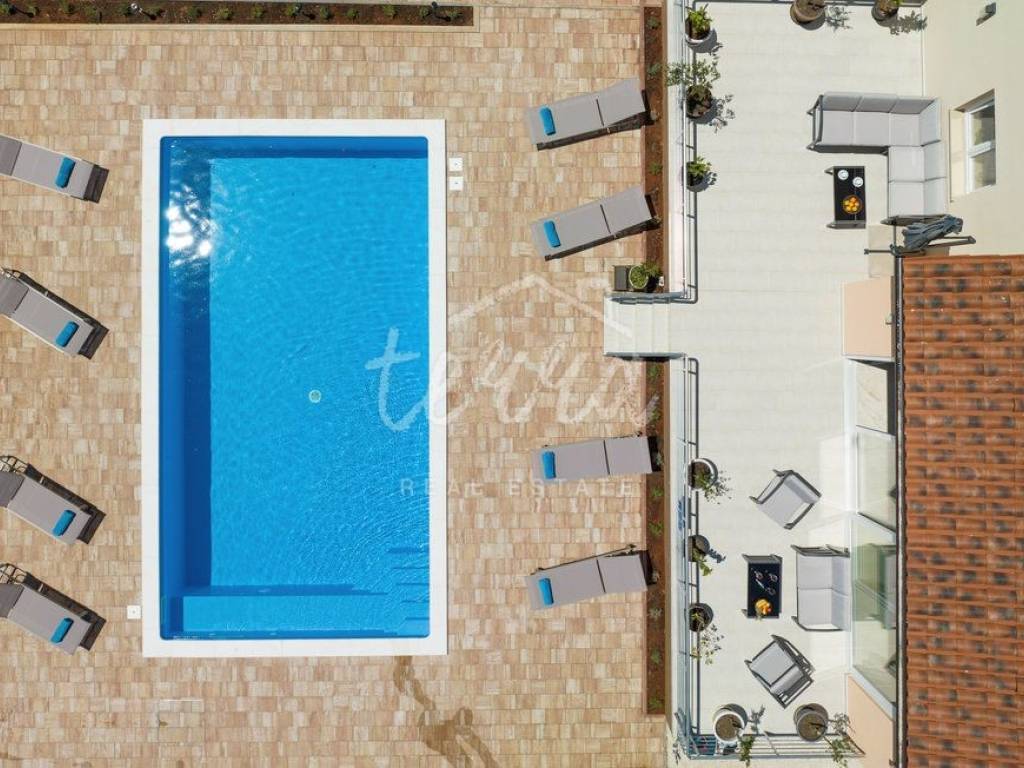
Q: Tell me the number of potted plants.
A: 11